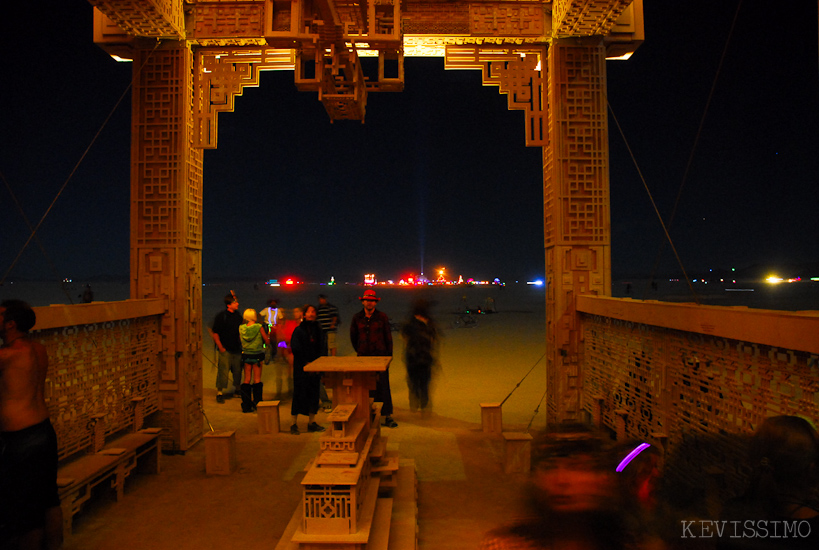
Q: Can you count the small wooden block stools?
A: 4